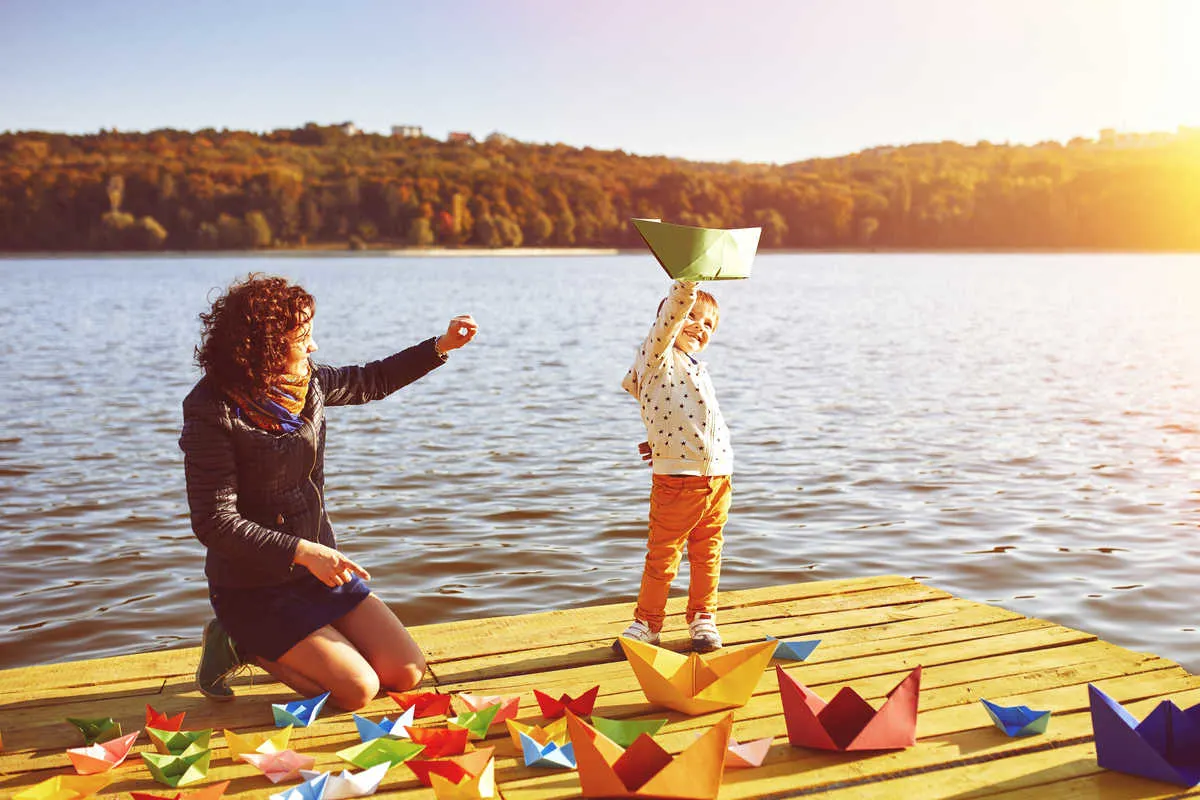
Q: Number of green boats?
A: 7